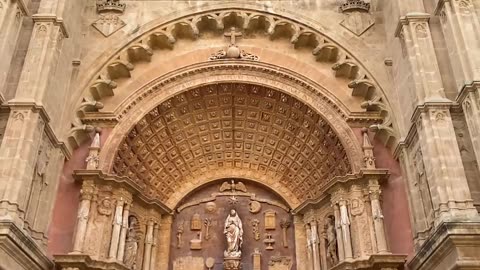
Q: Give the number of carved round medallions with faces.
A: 2